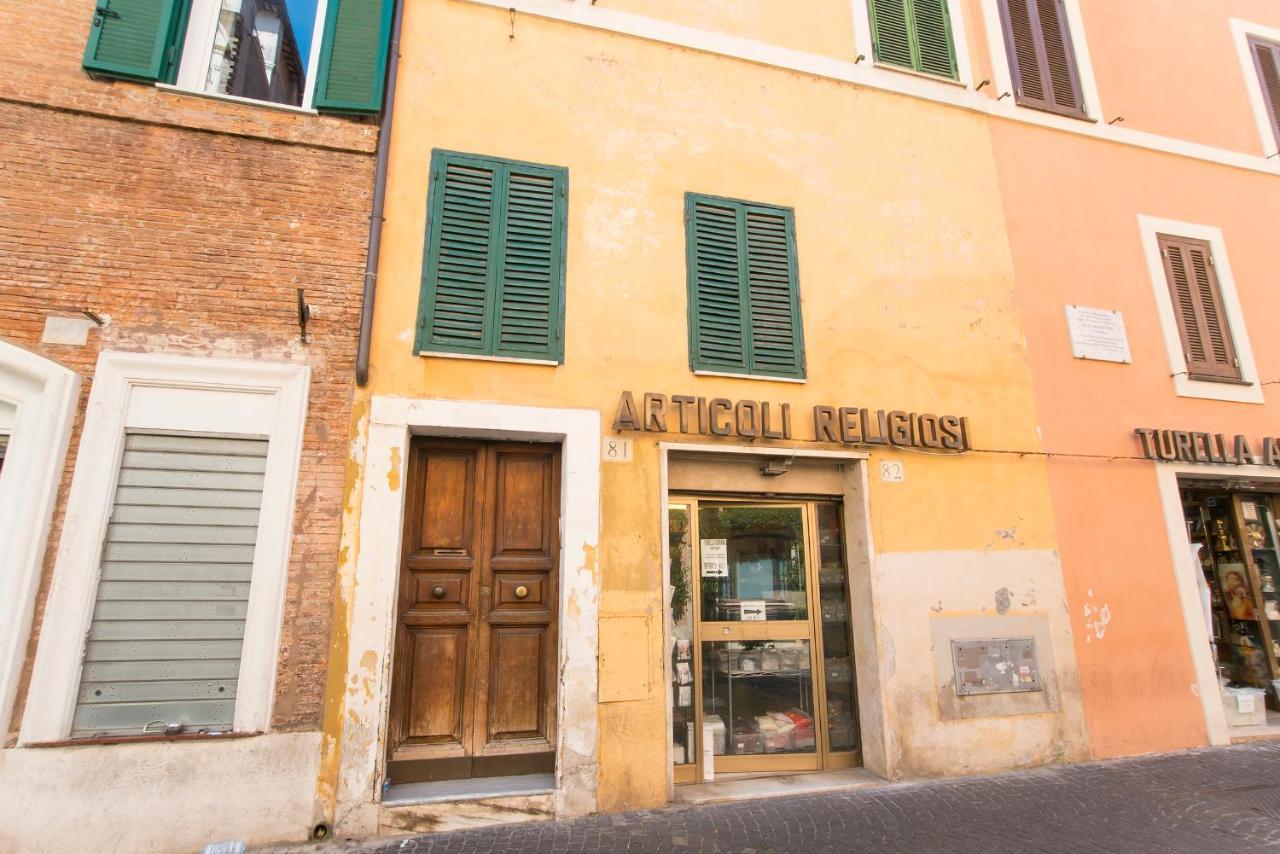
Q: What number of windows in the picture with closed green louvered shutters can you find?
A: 3